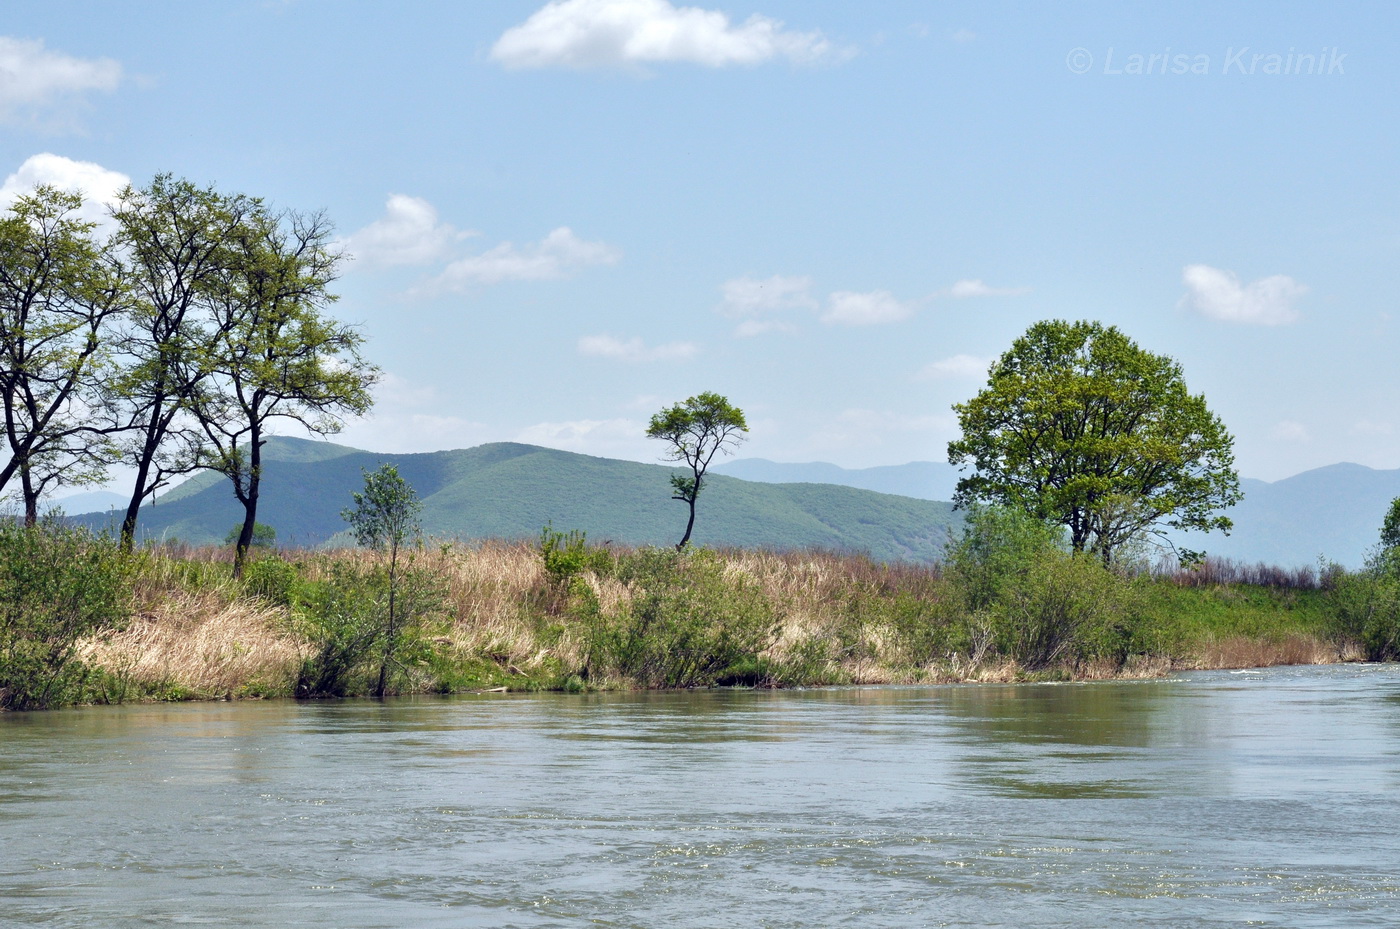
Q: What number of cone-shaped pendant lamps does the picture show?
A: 0